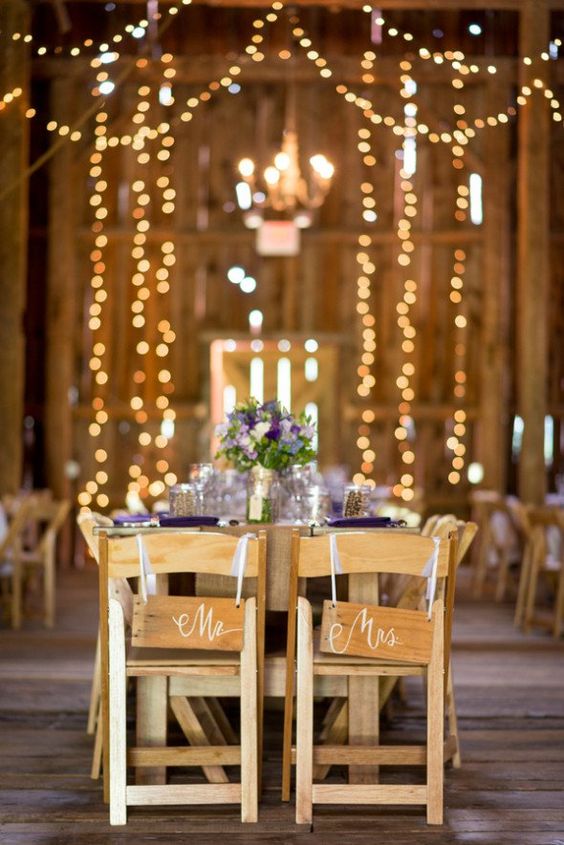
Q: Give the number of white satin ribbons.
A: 4